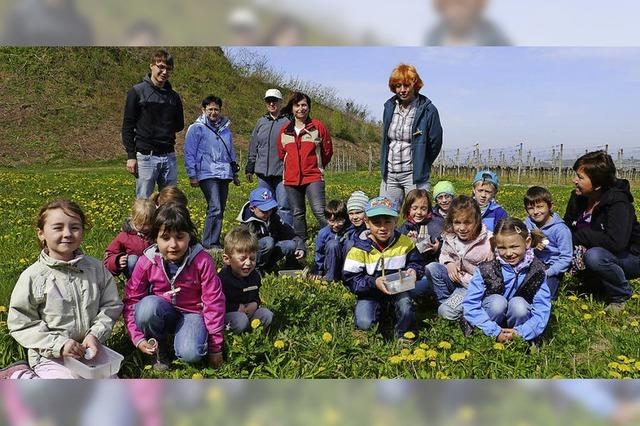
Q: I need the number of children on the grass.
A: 15